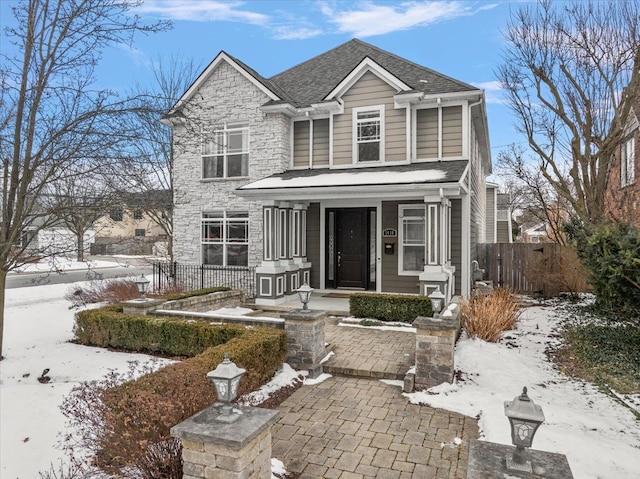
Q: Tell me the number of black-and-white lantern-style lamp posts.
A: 5